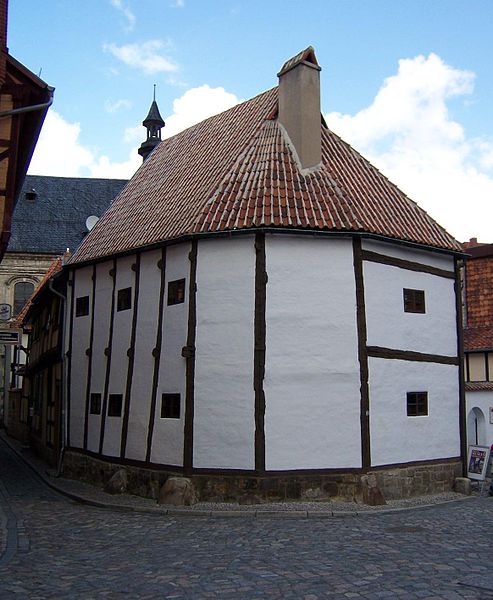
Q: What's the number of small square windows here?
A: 8